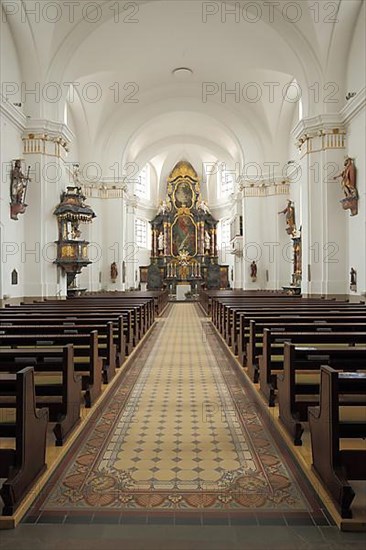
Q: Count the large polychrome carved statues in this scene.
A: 3